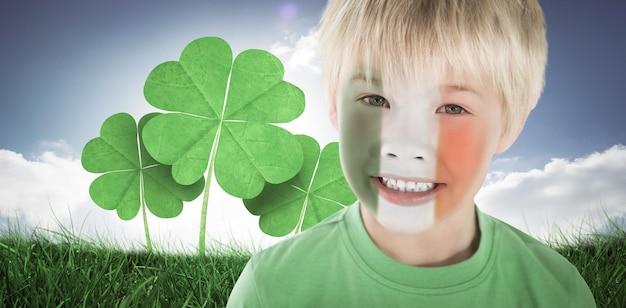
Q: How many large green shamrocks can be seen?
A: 3